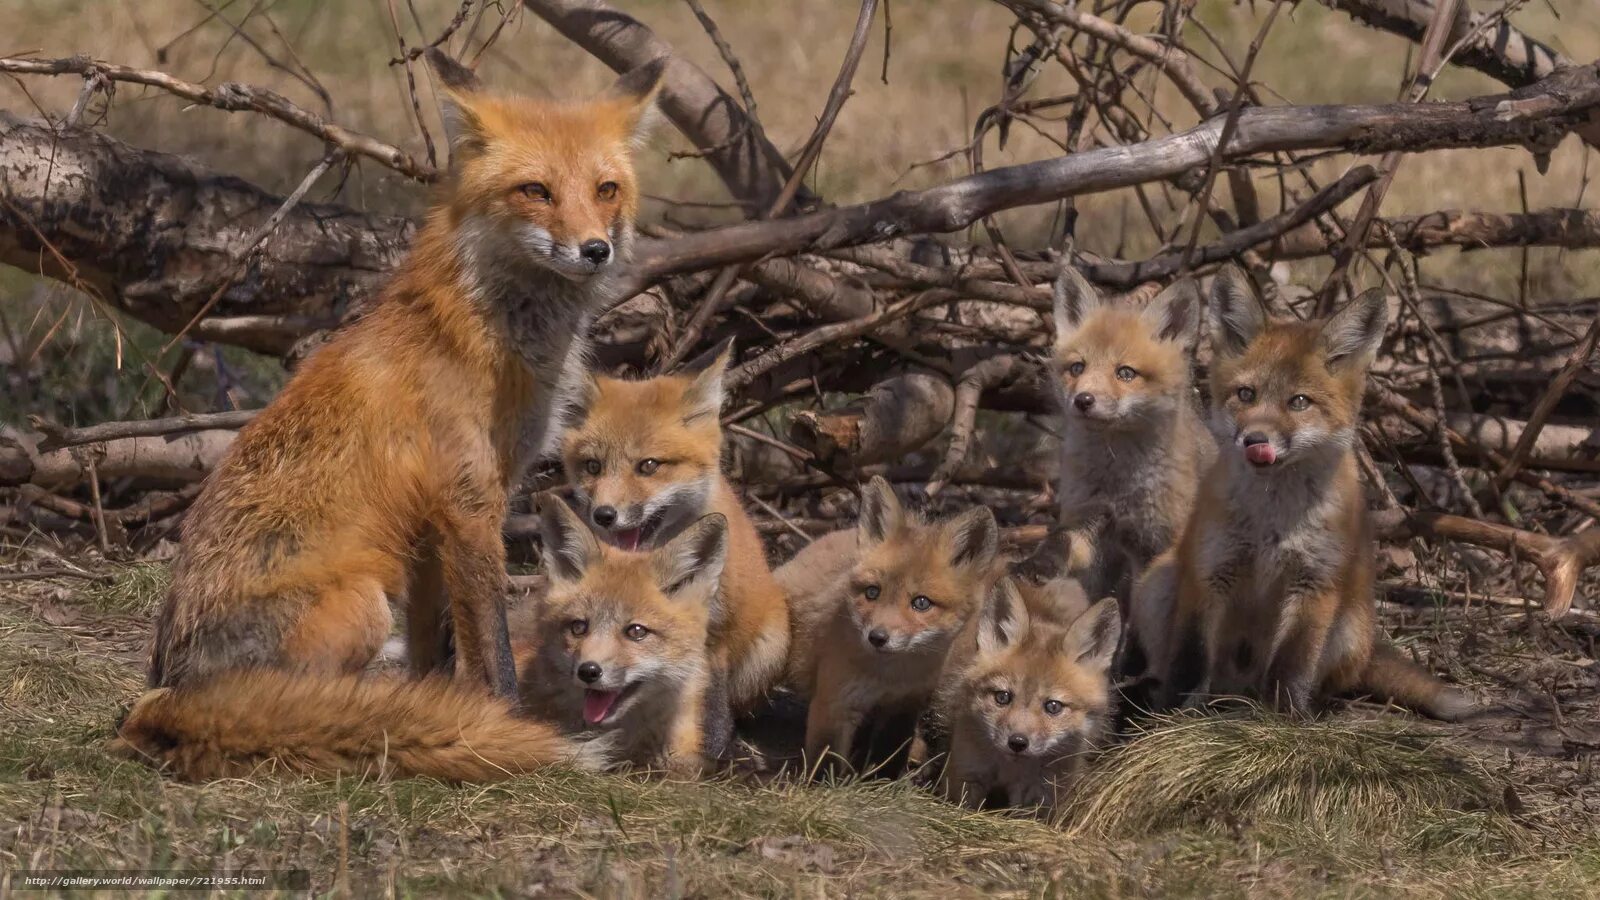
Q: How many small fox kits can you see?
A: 6